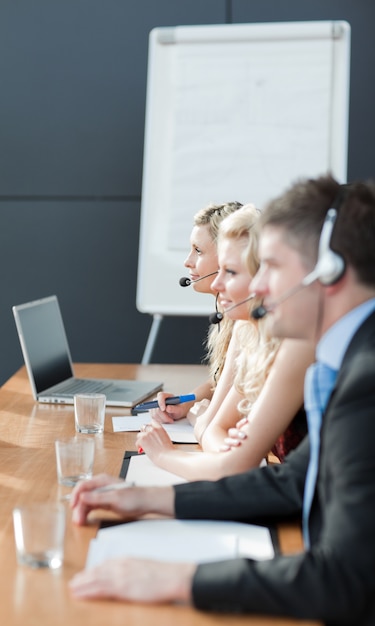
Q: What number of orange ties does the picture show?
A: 0